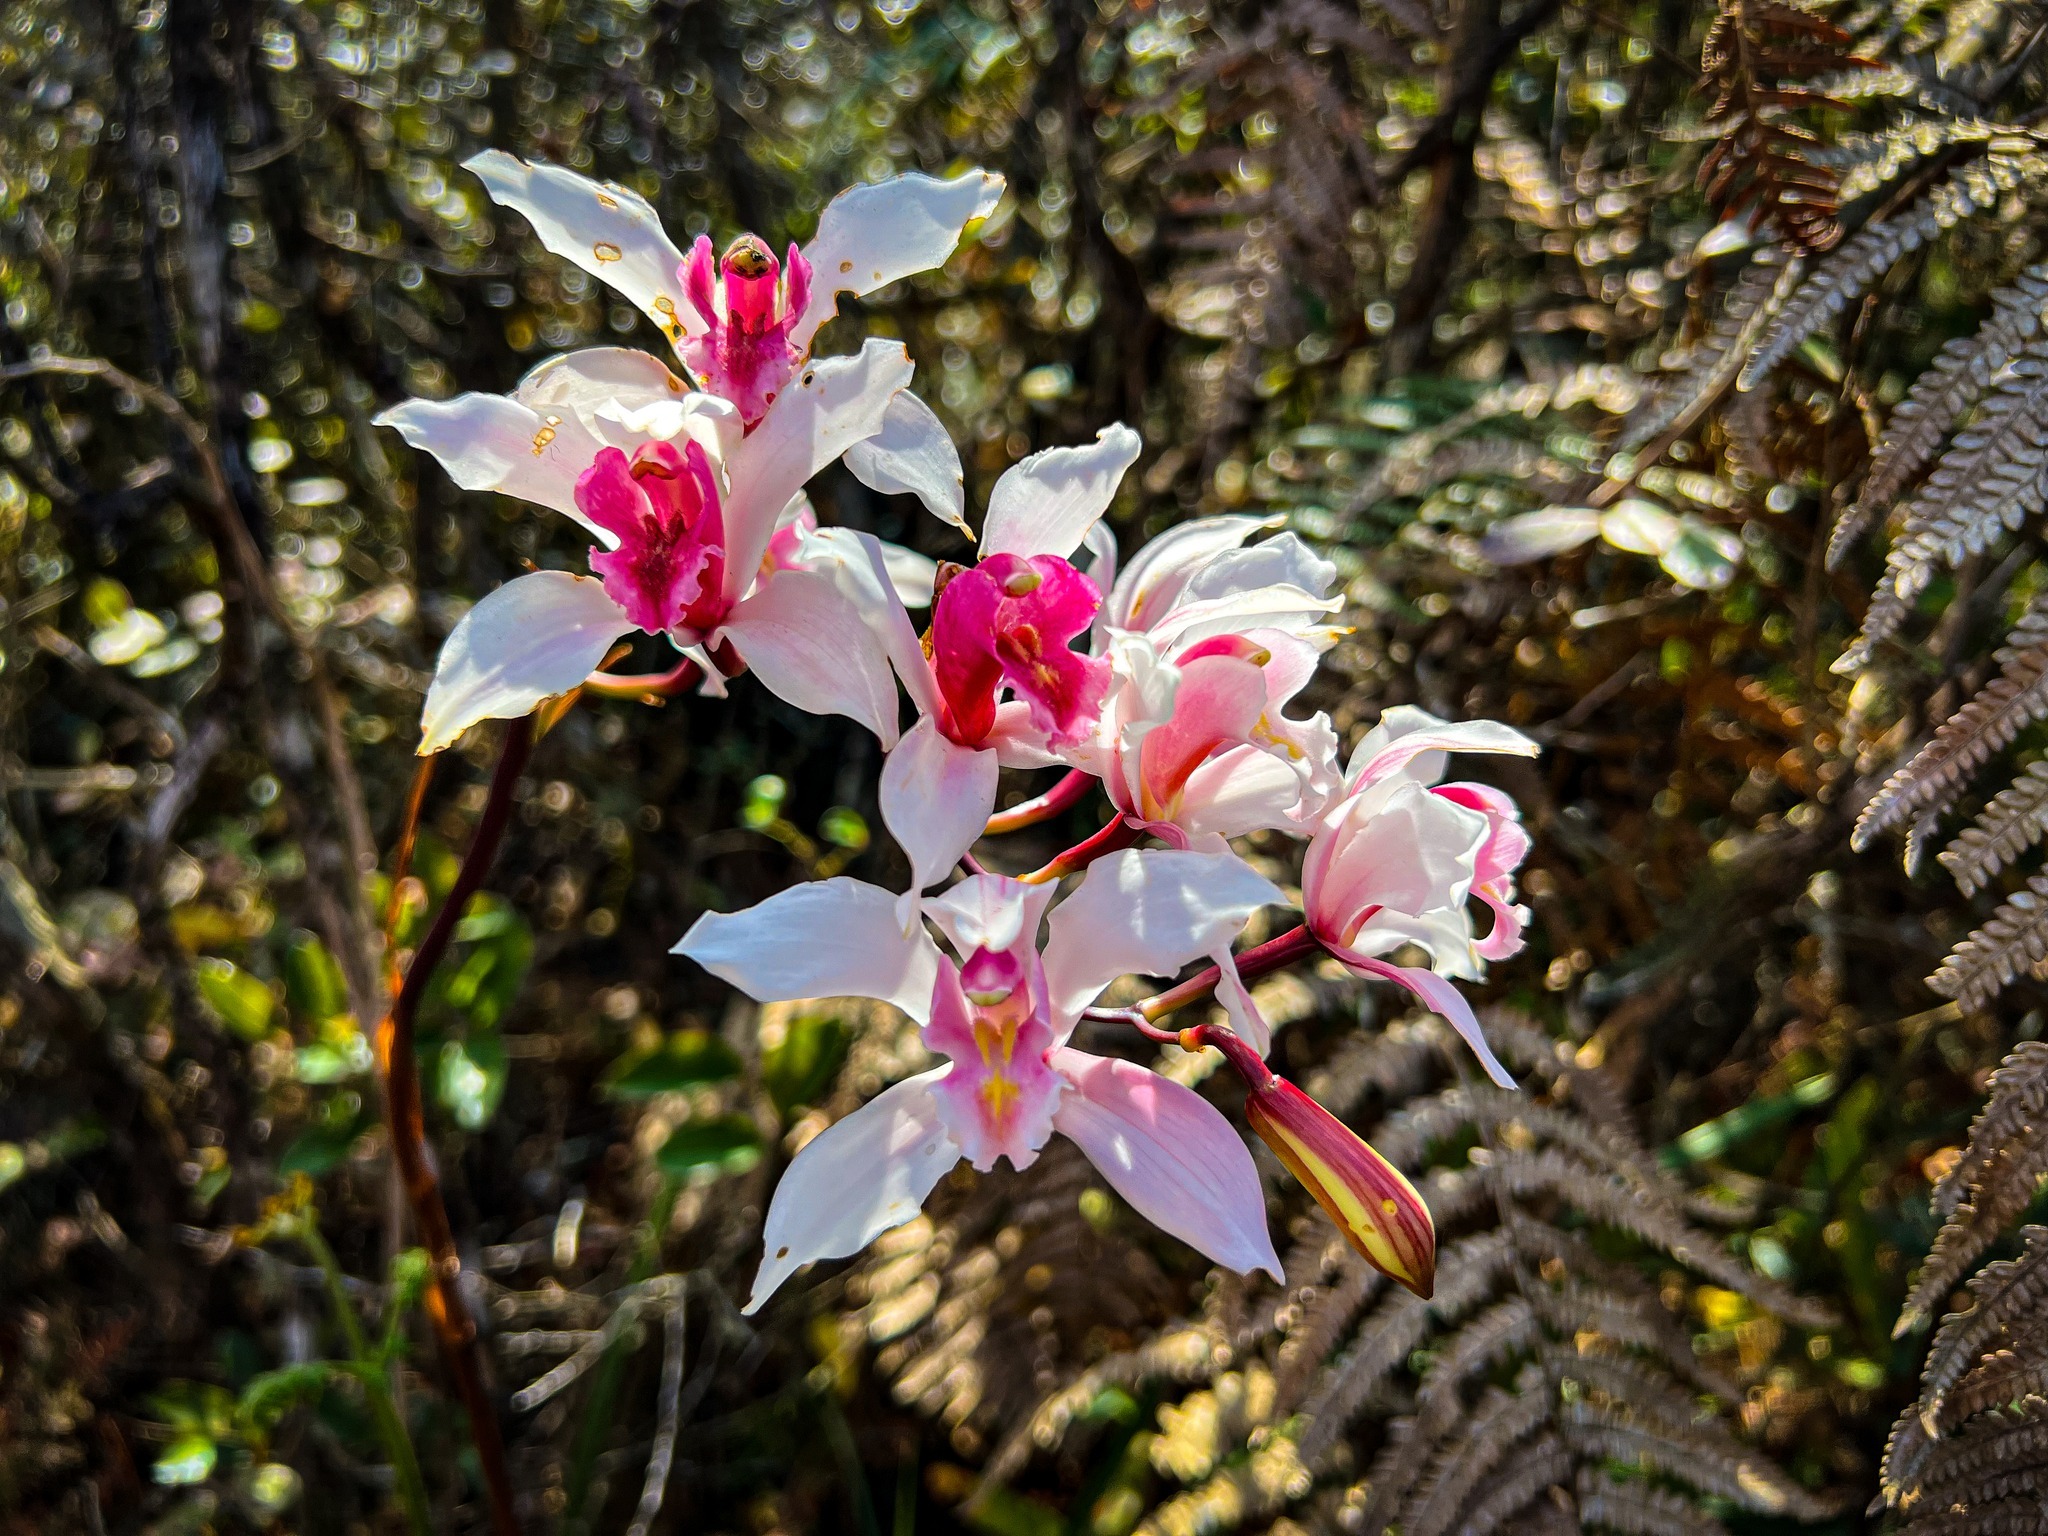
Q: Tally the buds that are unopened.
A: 1